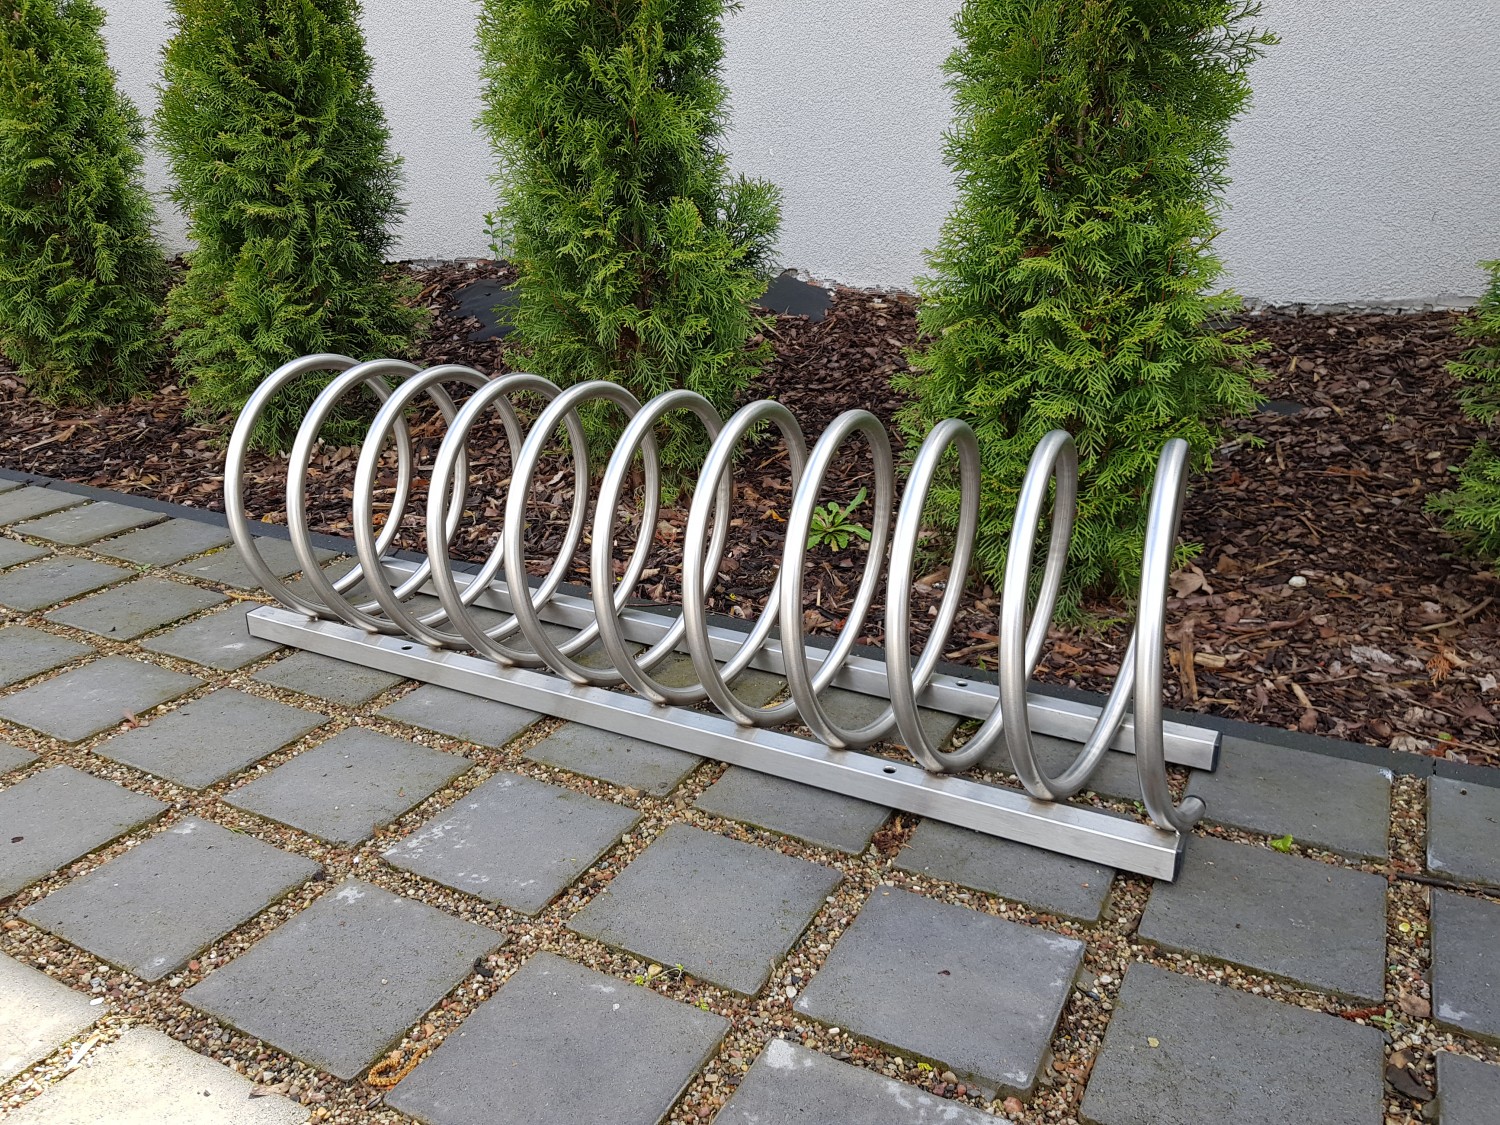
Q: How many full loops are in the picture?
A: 10